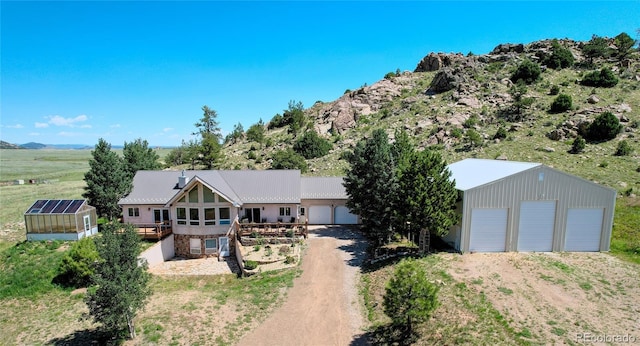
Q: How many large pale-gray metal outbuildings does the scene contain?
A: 1